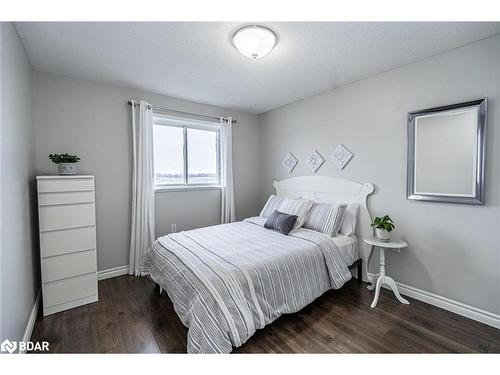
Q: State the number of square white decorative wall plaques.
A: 3